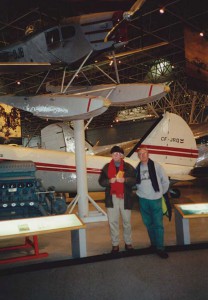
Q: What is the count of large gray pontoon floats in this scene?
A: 2